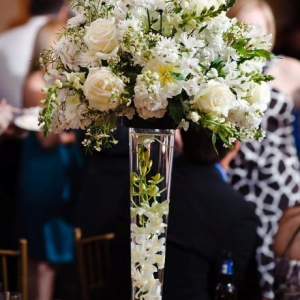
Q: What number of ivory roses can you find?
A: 4